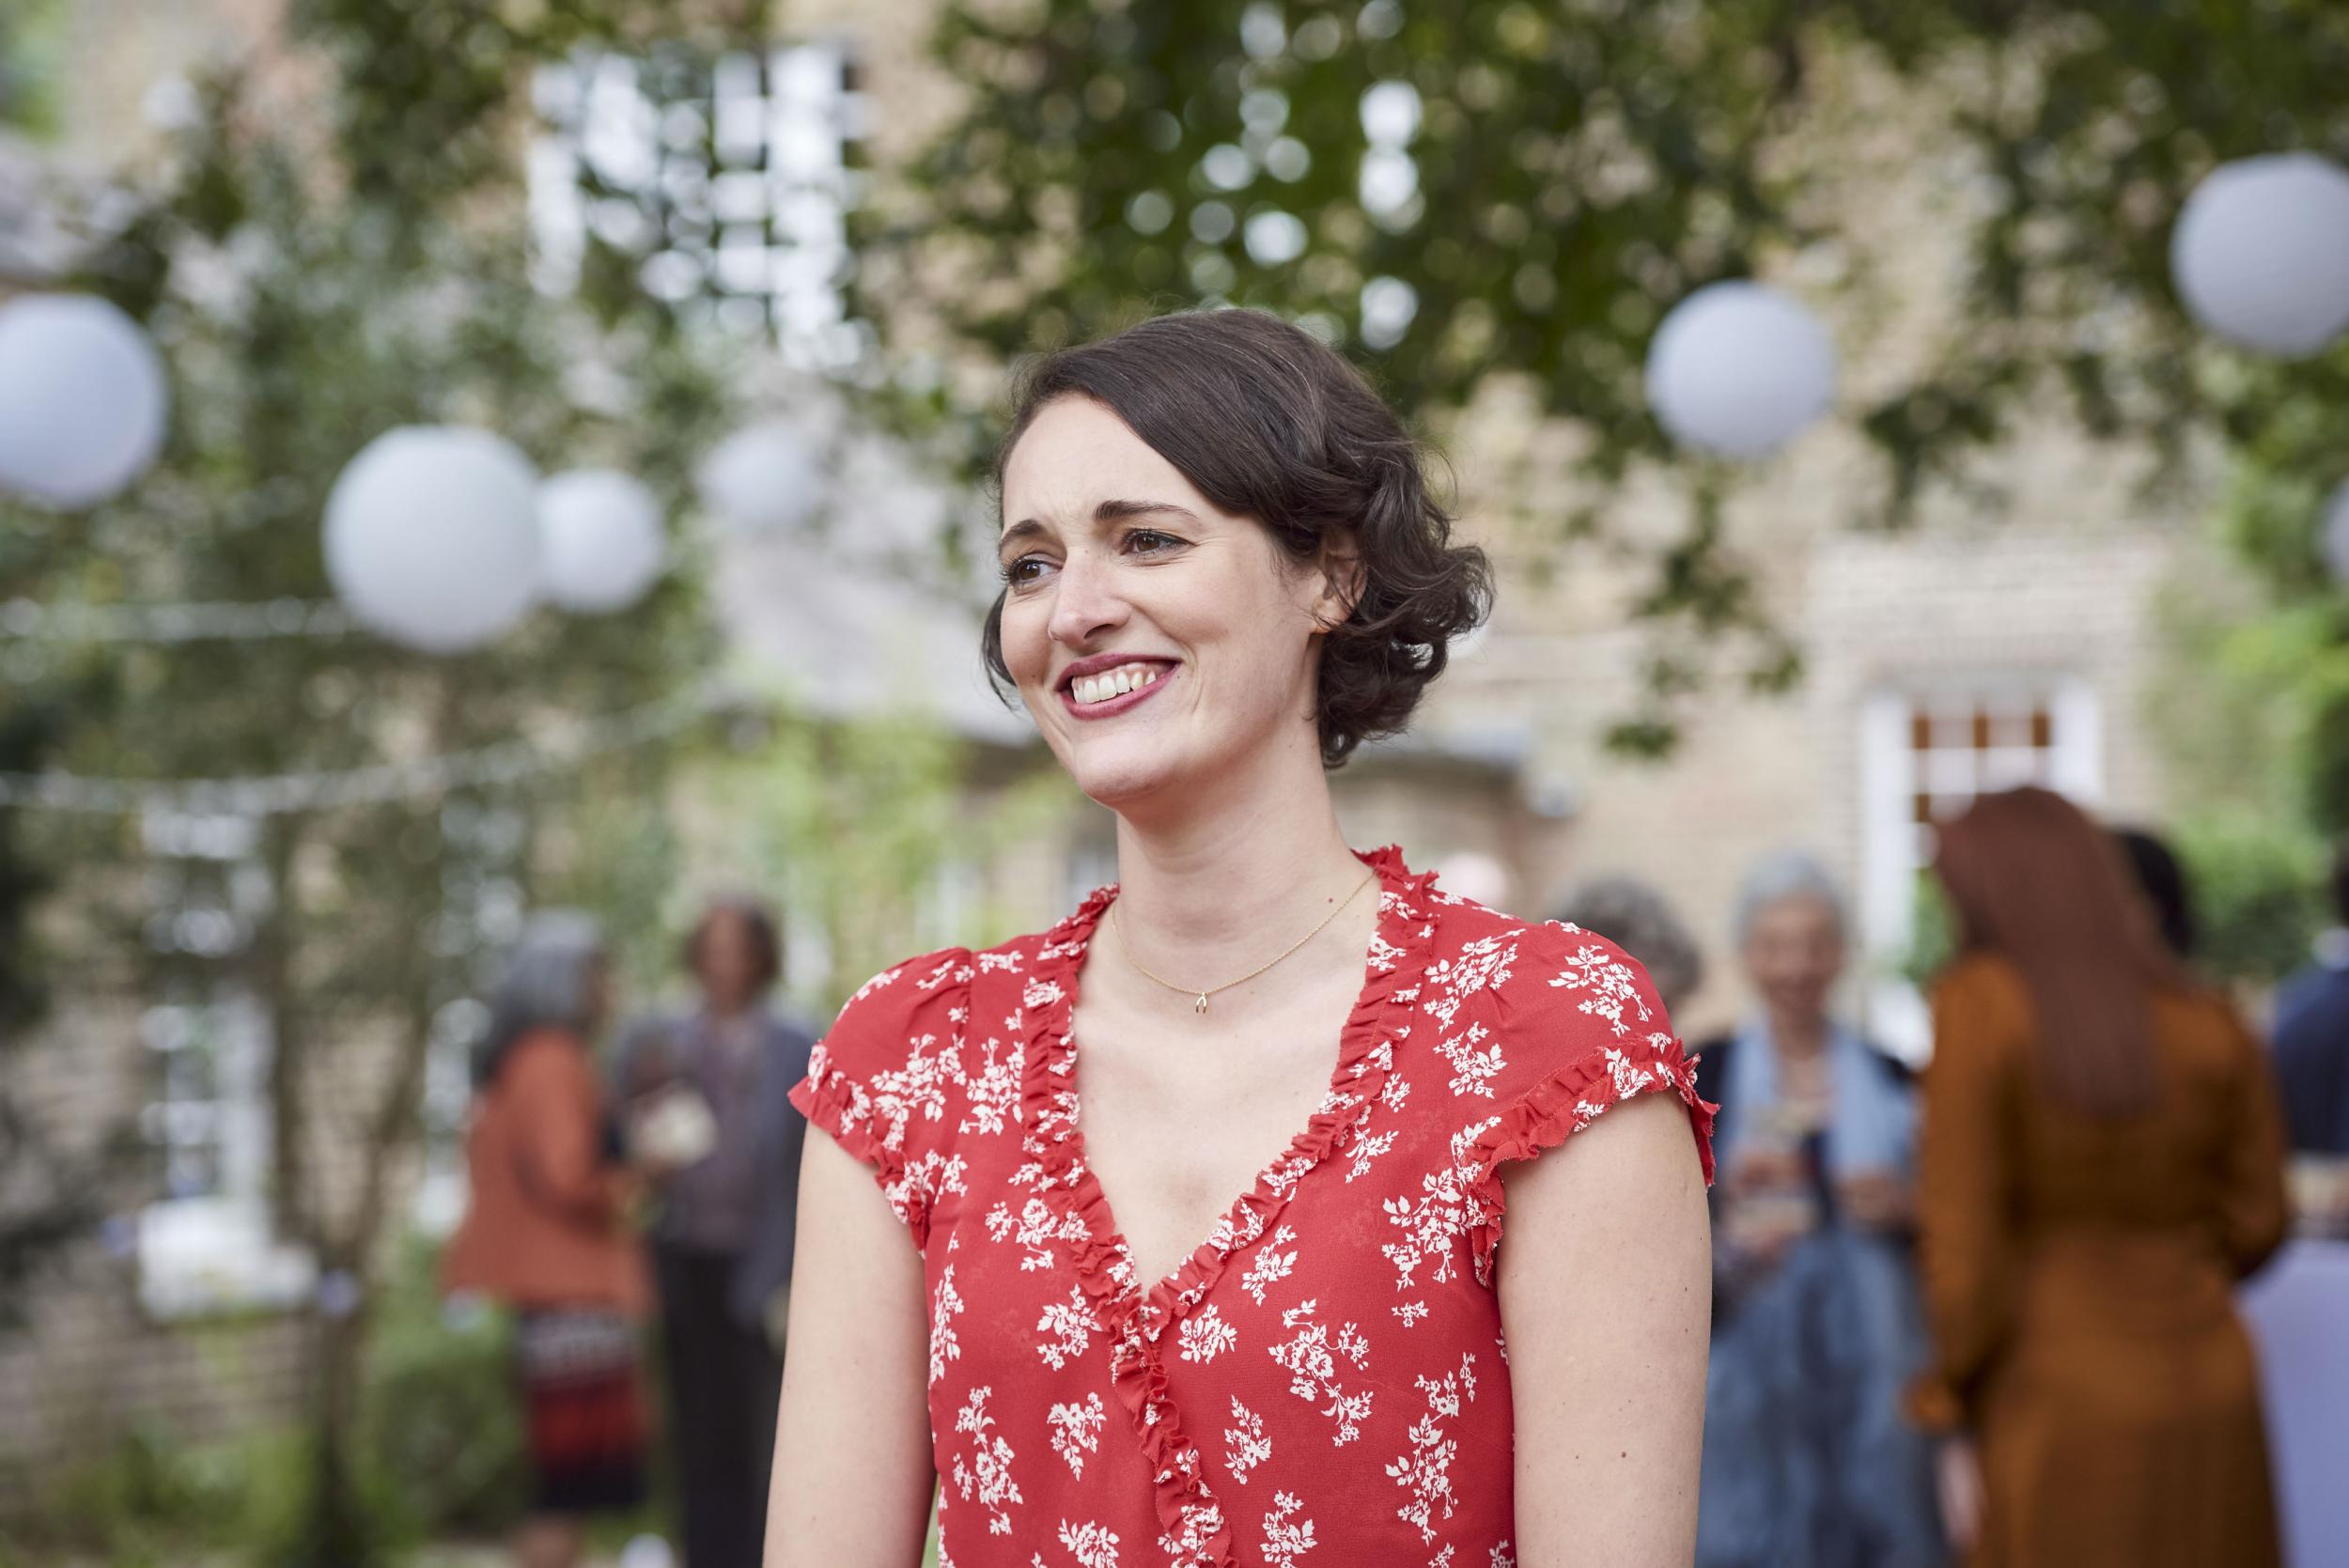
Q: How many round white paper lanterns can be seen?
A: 7